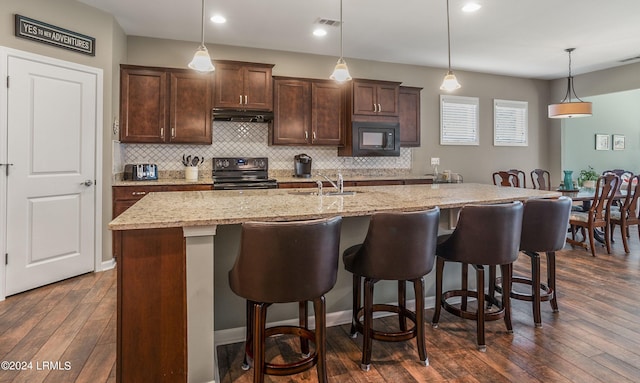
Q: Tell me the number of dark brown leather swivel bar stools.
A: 4